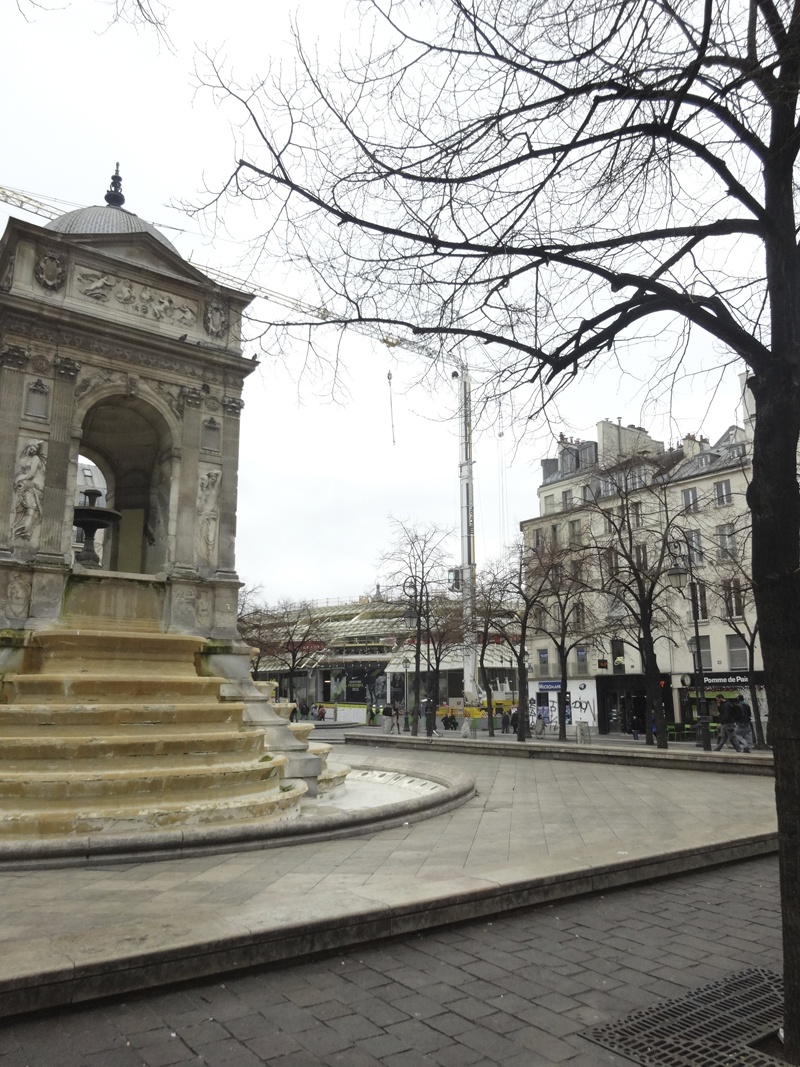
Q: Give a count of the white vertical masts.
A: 1